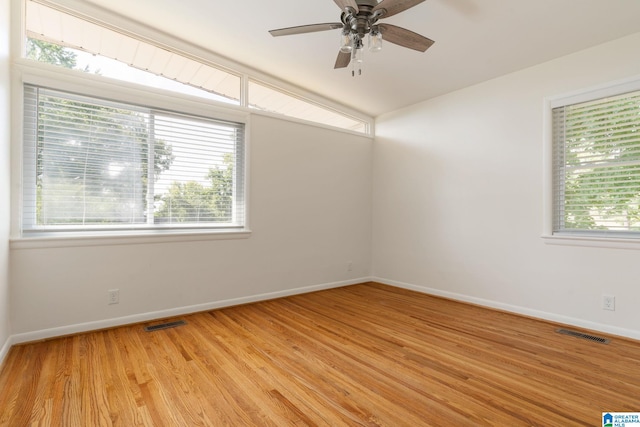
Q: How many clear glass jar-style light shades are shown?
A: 3